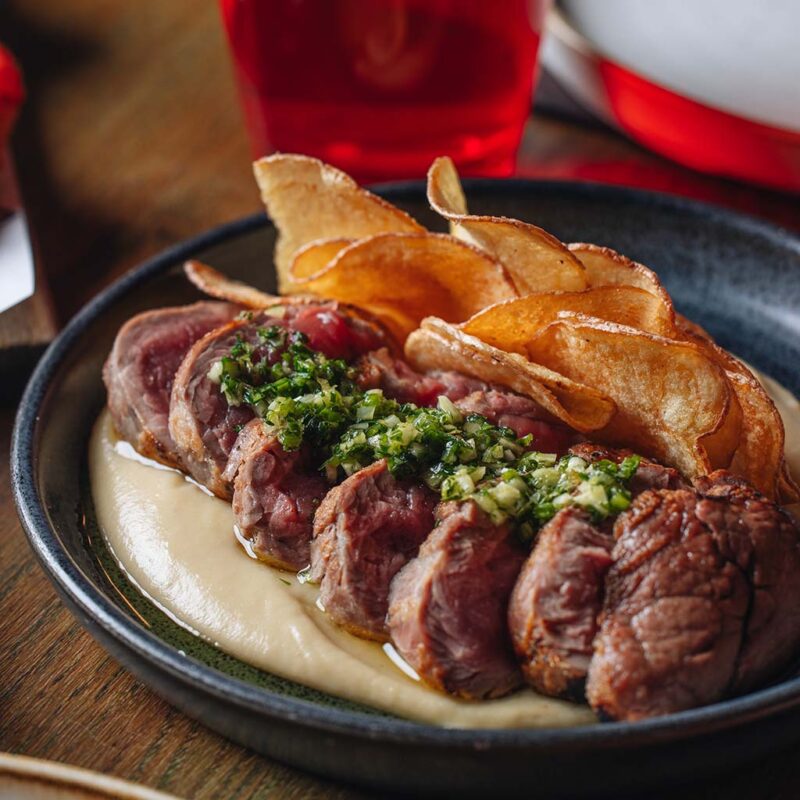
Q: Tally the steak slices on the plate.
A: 7